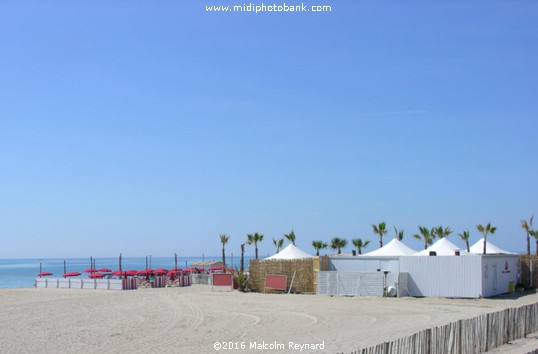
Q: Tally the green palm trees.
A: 15